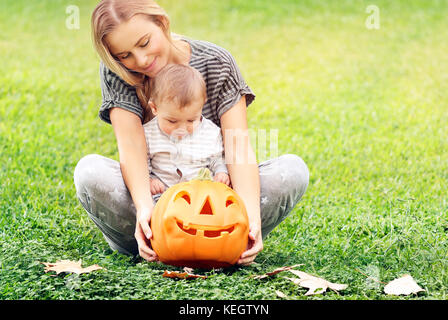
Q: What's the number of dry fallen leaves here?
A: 5